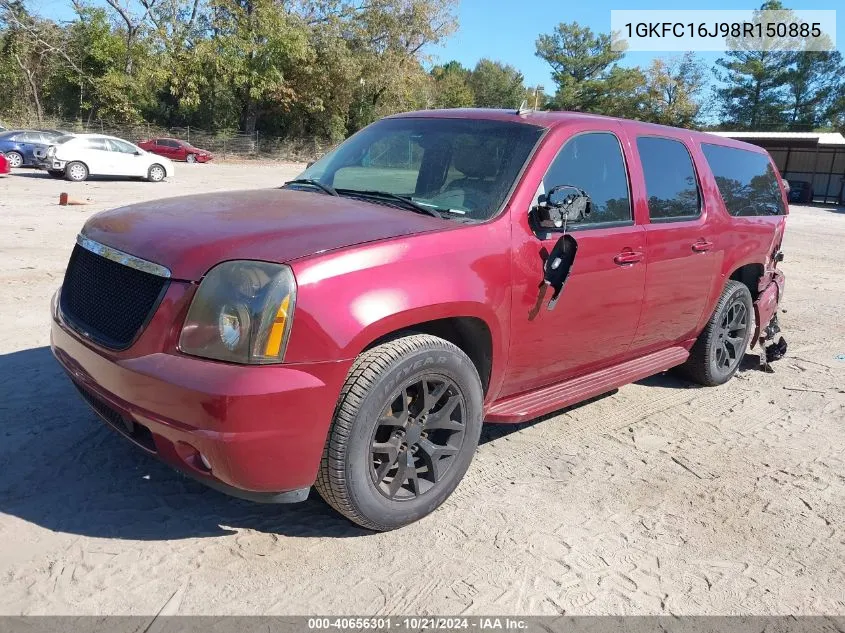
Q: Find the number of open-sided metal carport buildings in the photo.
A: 1